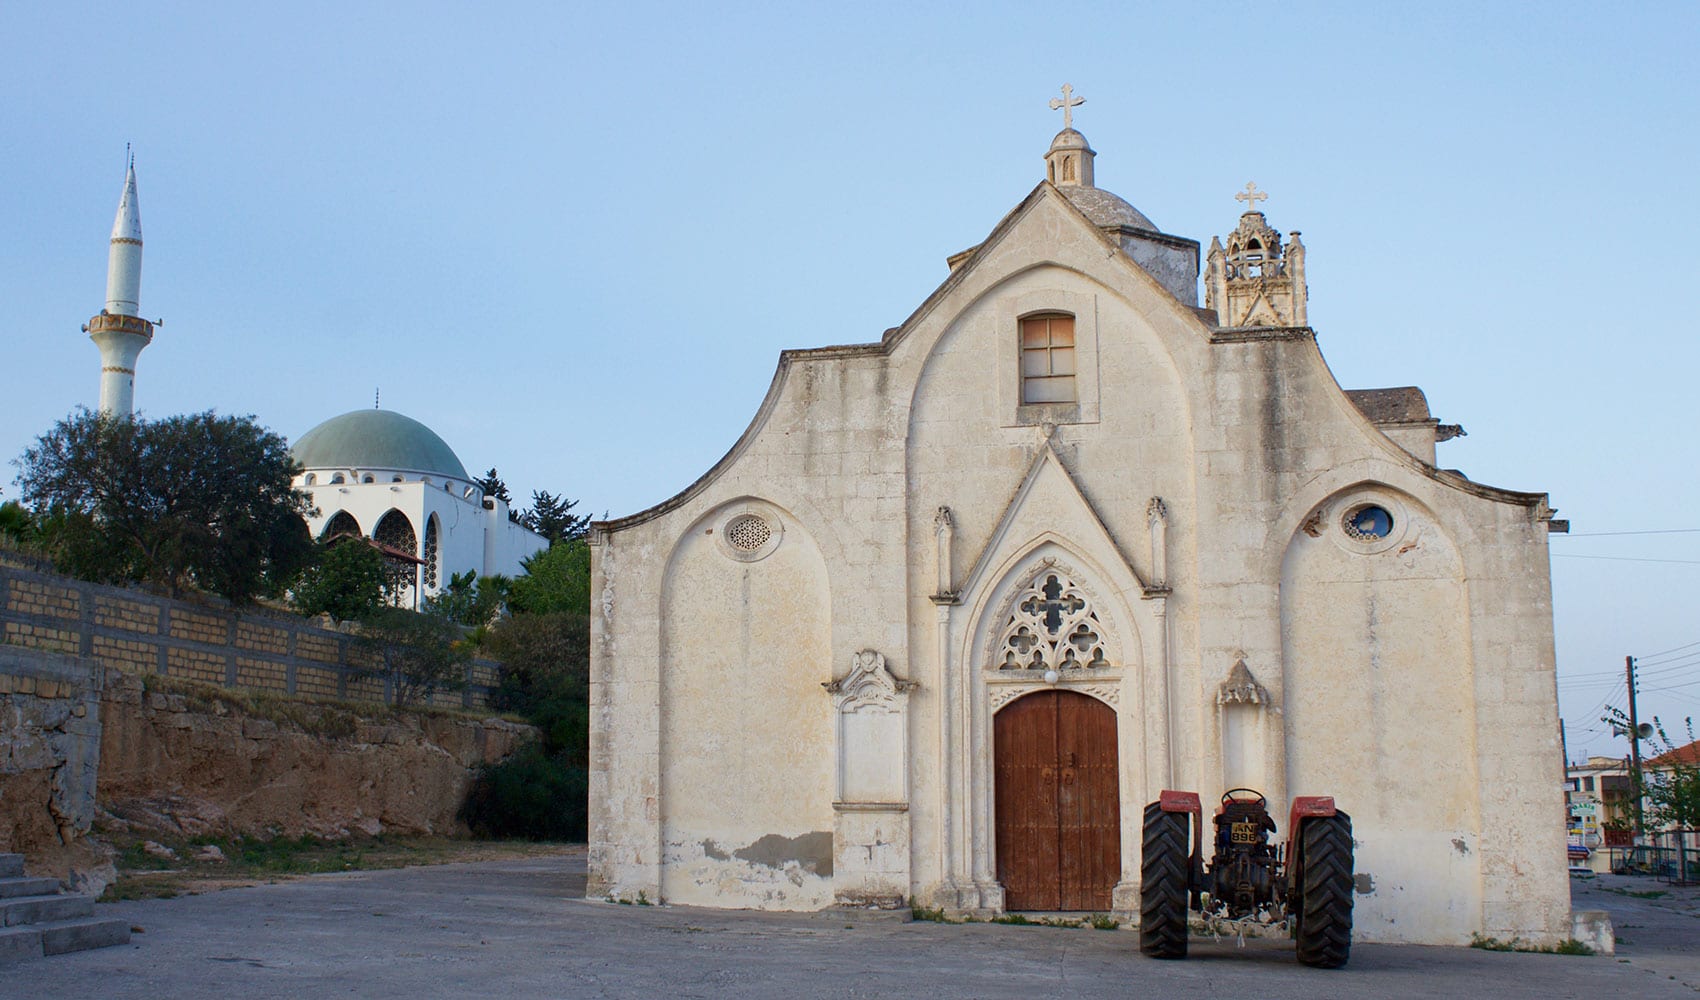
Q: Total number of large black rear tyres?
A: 2